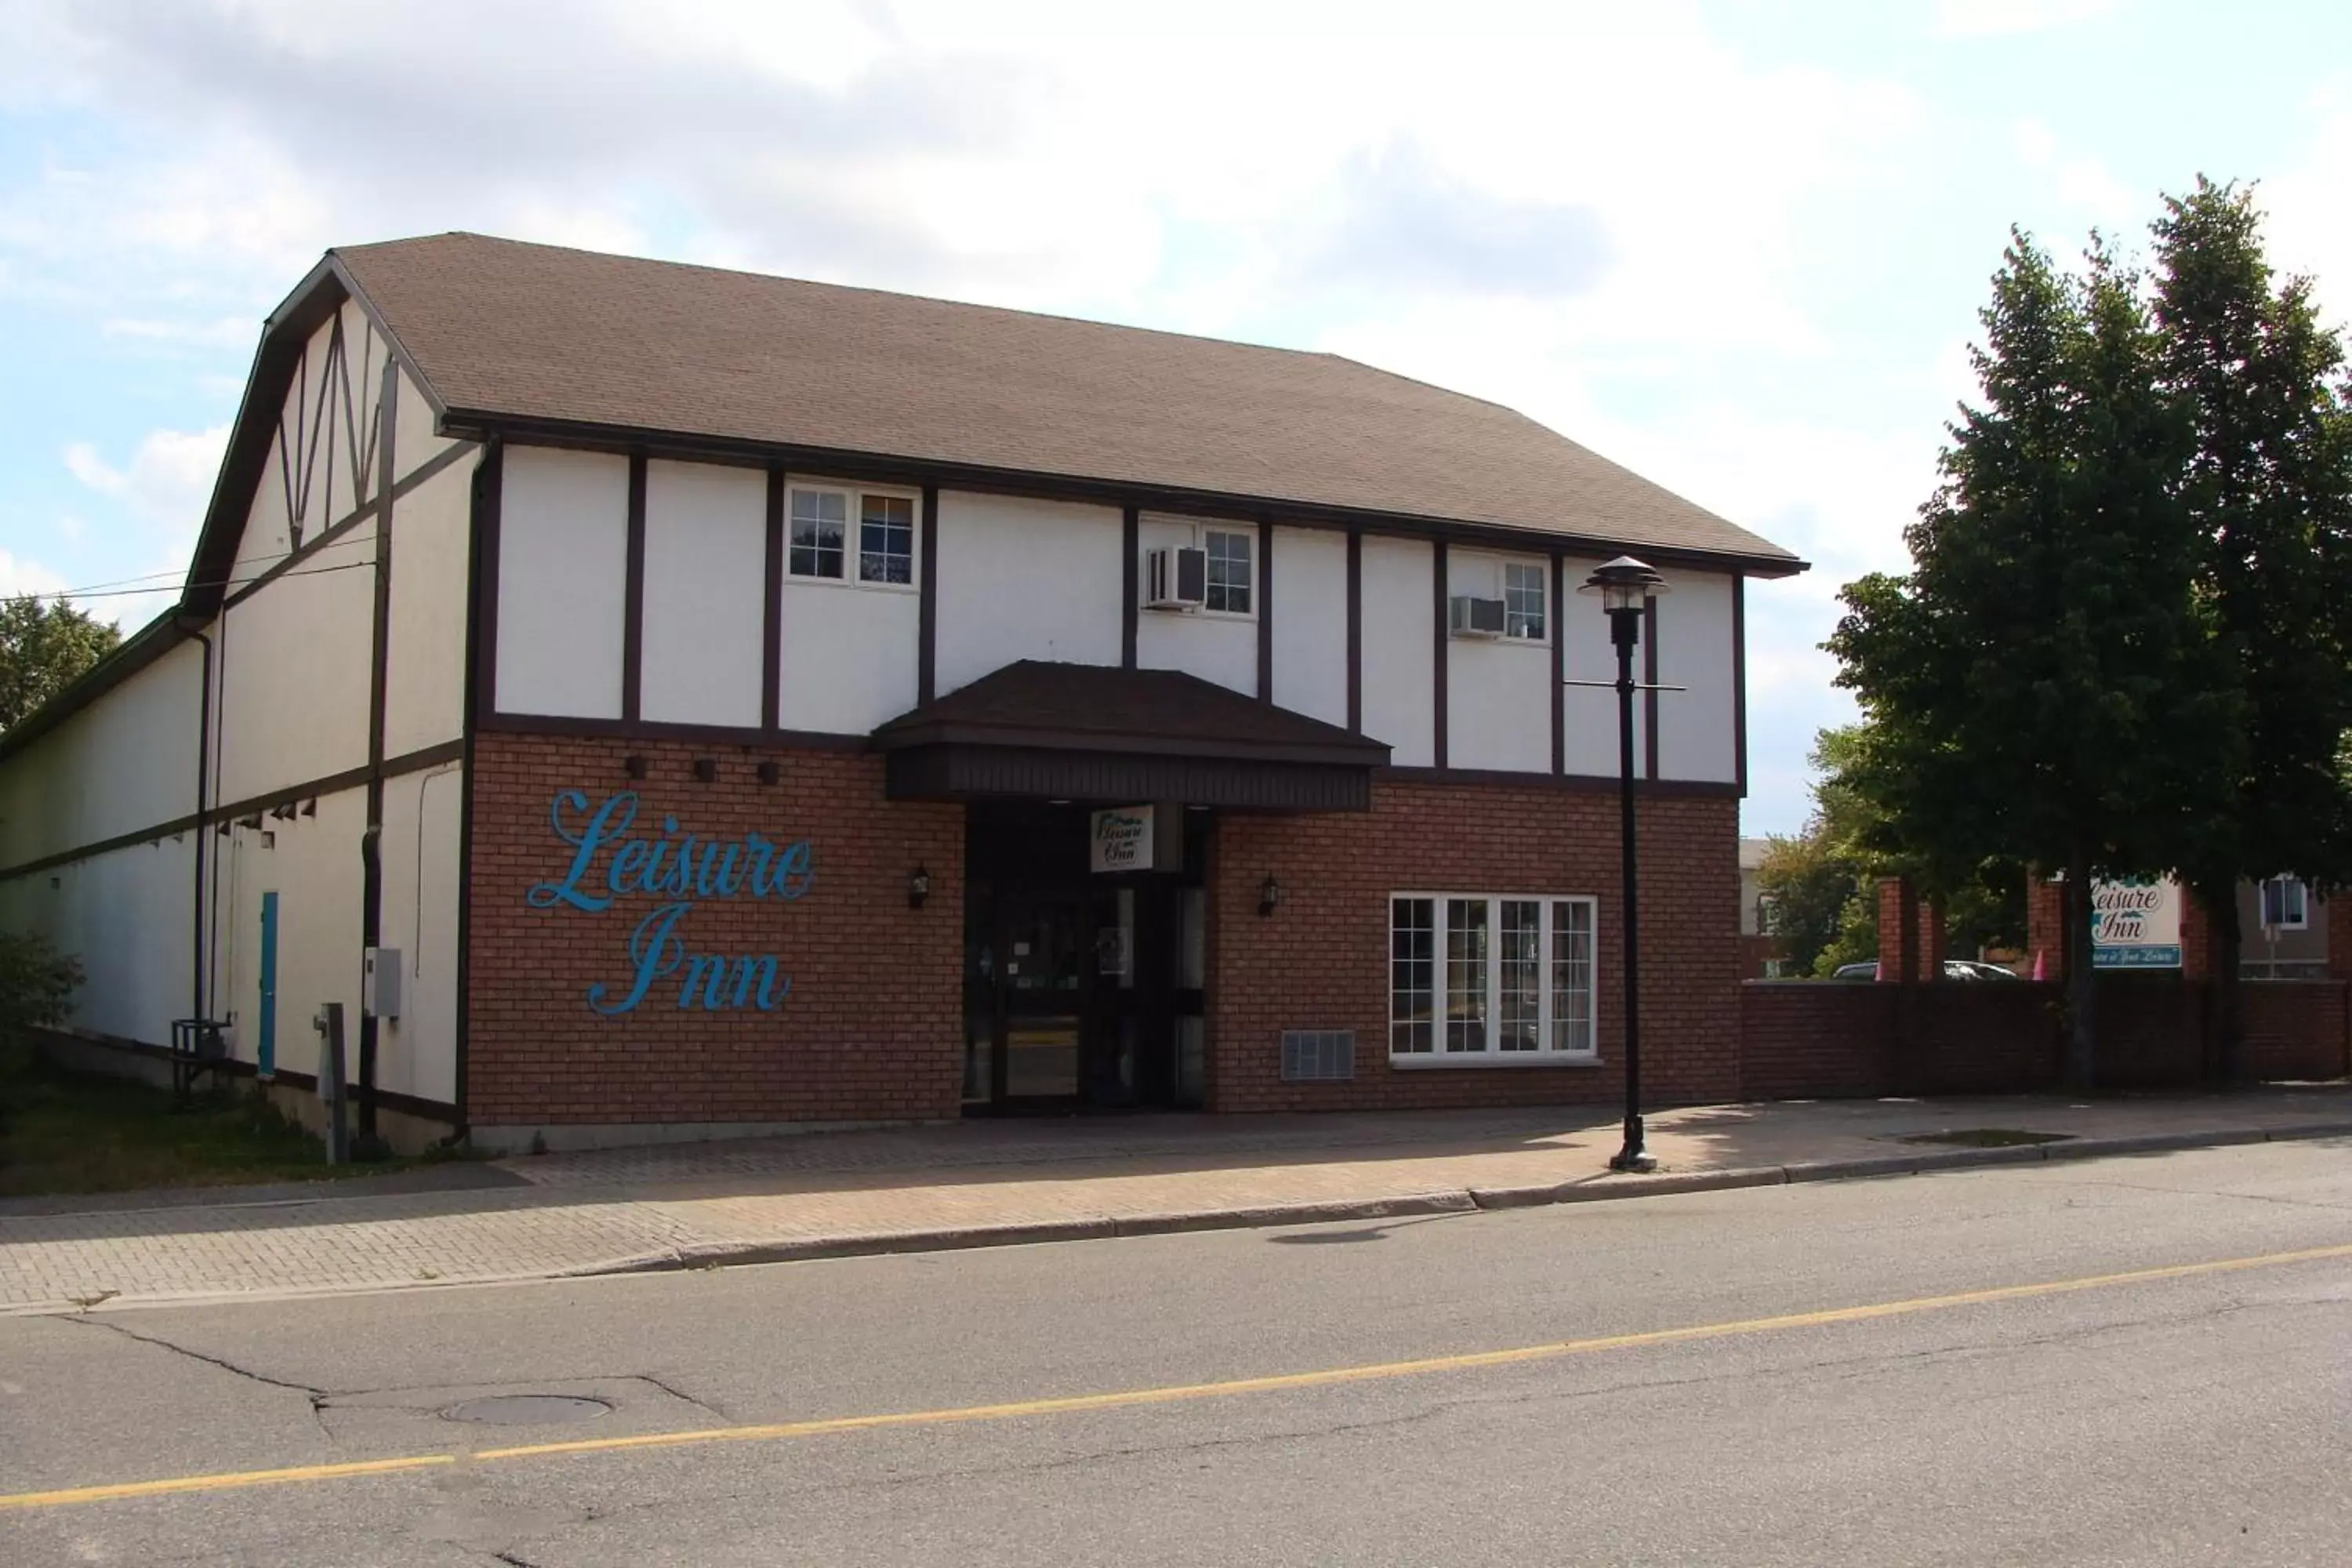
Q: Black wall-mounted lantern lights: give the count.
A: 2